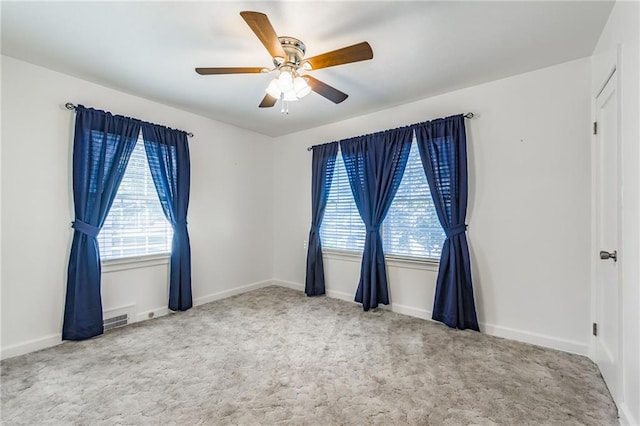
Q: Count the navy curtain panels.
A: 5